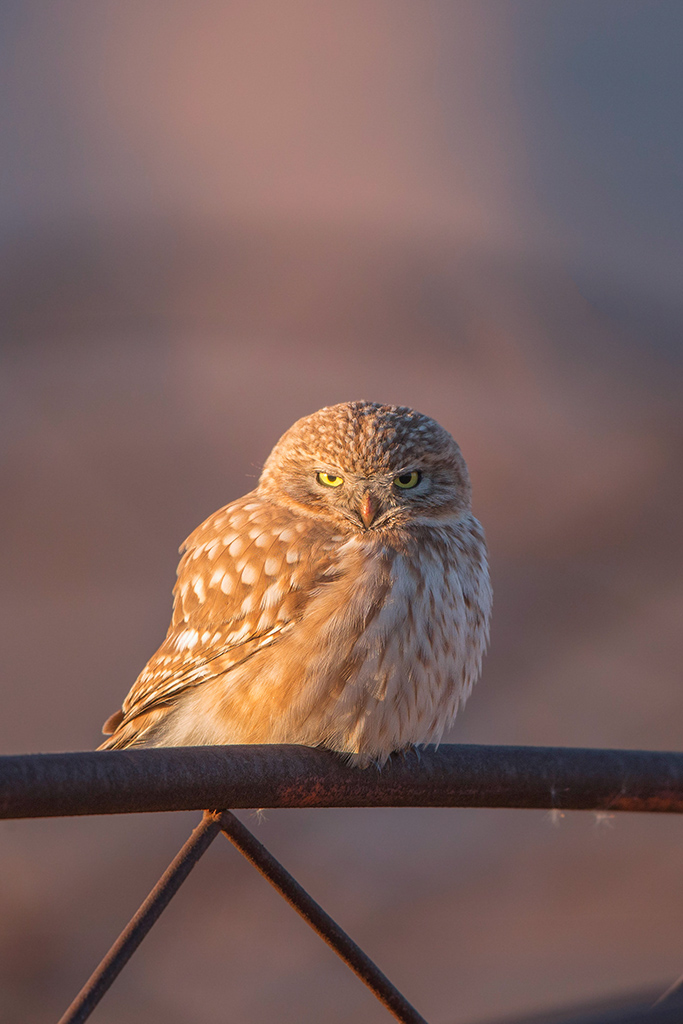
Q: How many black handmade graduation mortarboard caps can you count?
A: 0